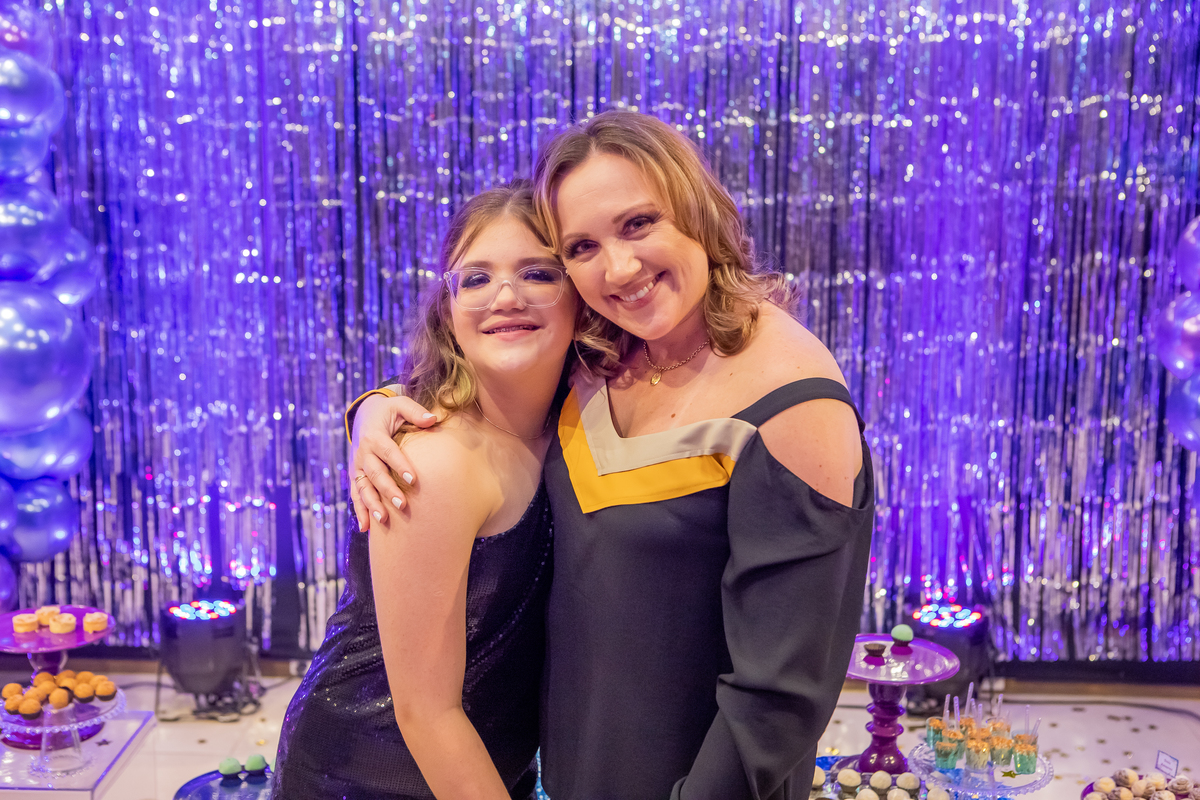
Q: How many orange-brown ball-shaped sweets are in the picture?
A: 13